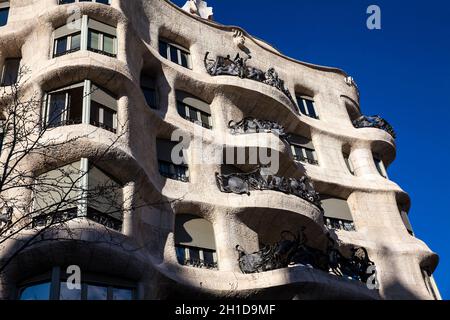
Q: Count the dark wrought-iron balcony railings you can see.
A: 5